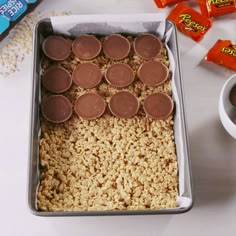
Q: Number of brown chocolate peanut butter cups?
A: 12